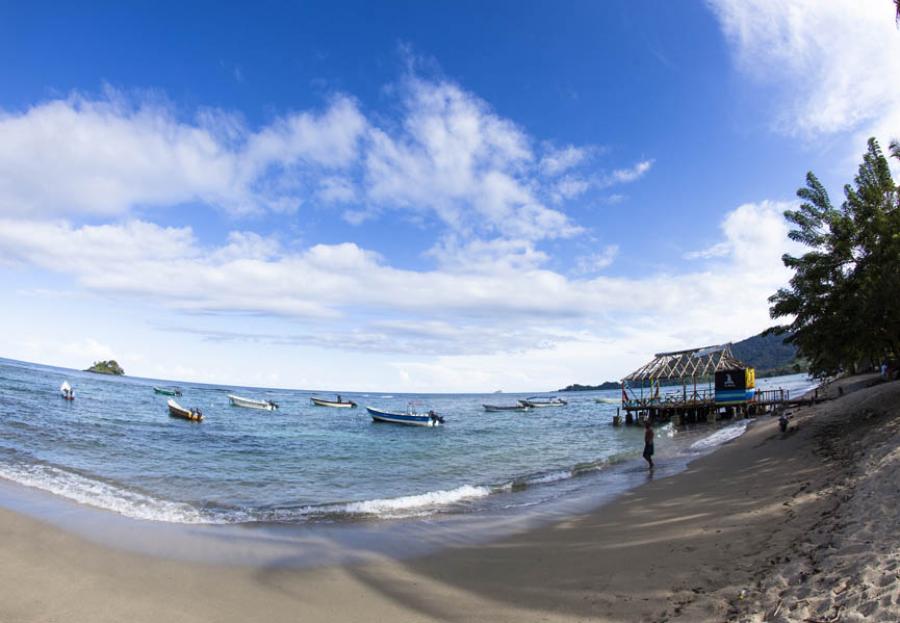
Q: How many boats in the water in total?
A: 9